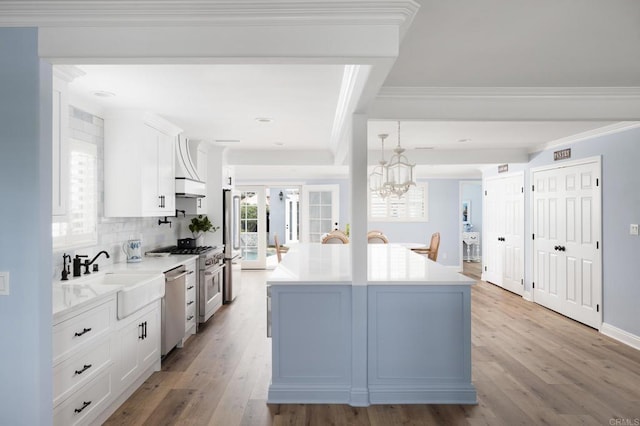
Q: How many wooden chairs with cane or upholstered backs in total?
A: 4